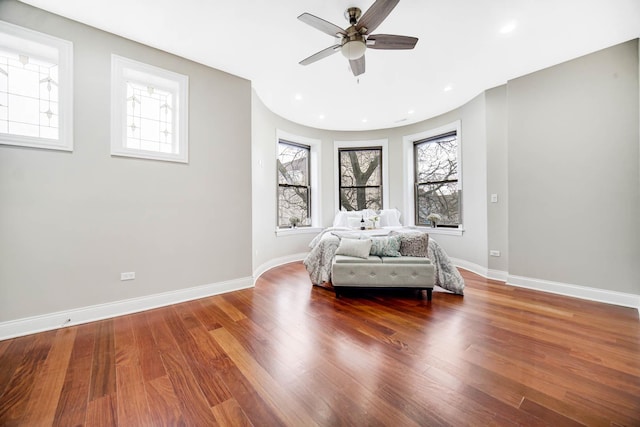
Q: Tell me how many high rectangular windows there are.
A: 2